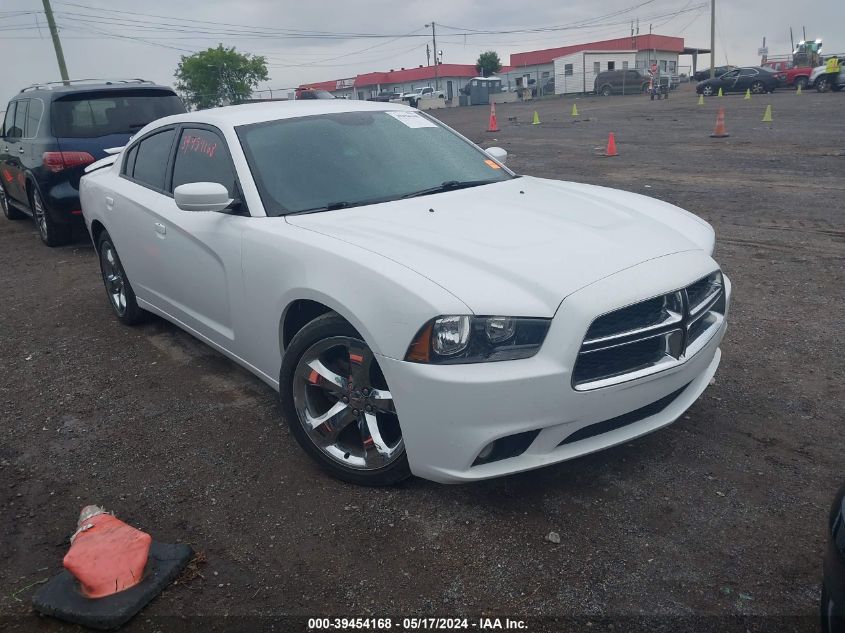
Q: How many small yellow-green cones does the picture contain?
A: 7